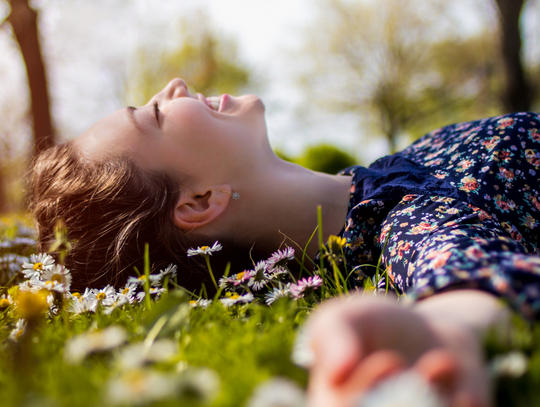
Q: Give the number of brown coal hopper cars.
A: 0